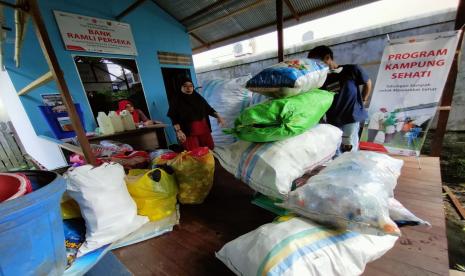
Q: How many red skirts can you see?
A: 1